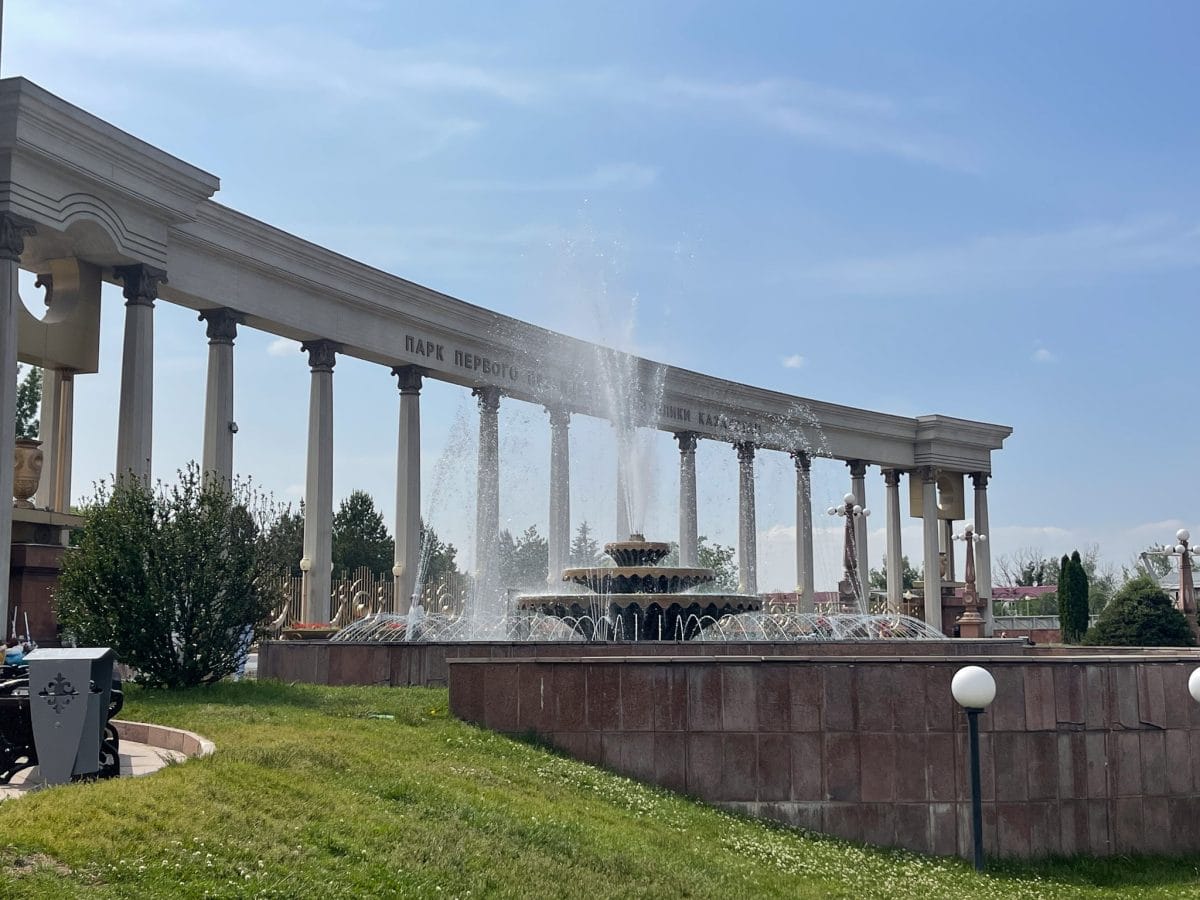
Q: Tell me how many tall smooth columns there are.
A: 15